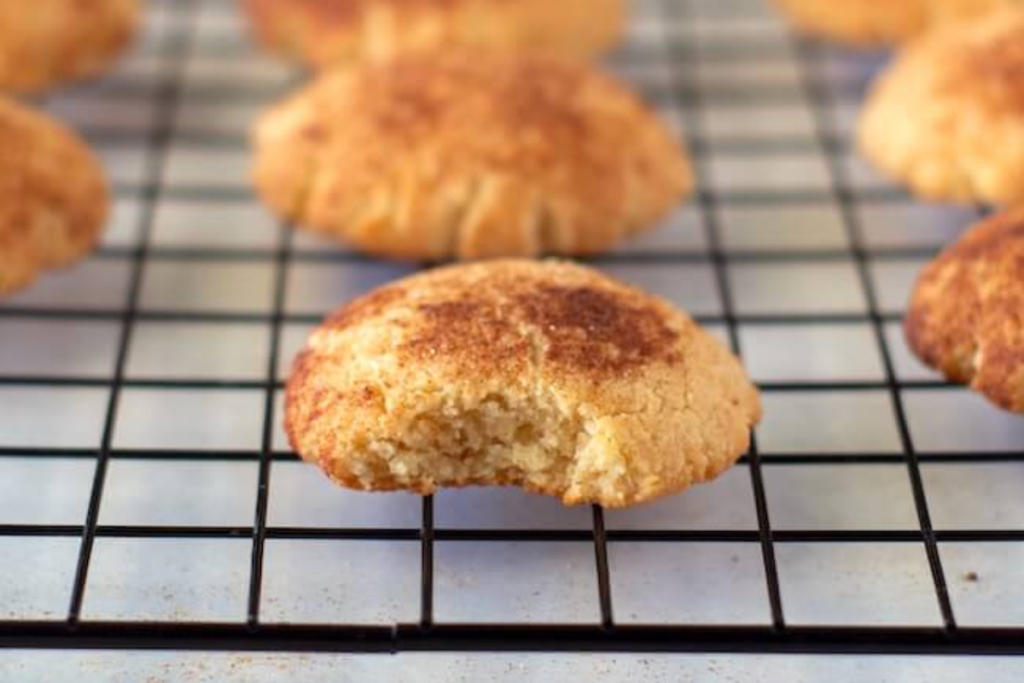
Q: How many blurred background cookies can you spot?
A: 7